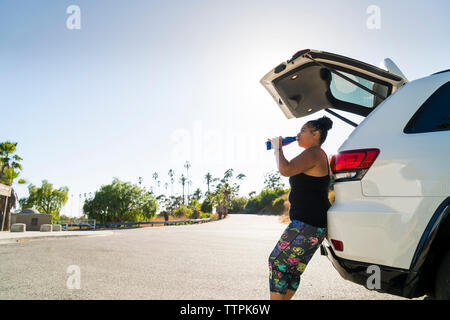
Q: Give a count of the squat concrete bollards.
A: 3